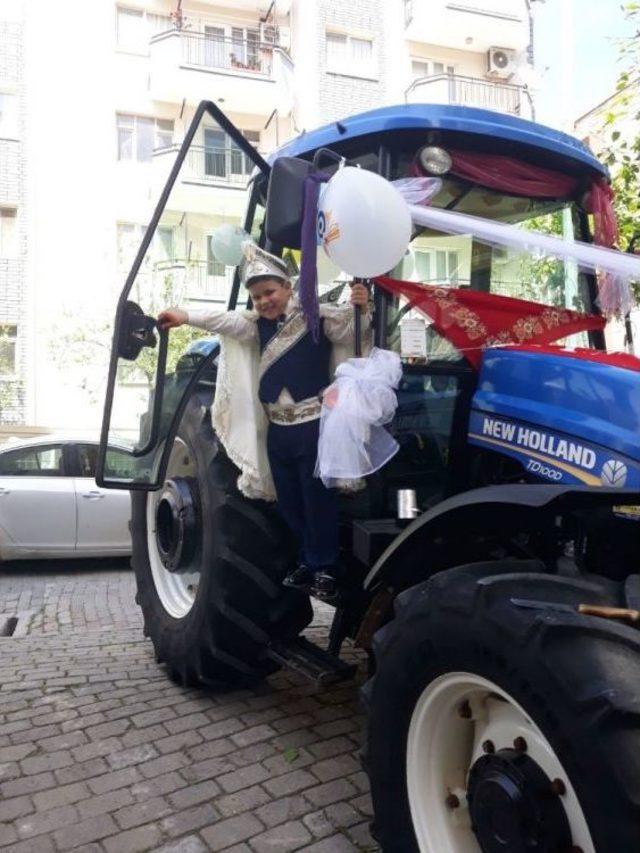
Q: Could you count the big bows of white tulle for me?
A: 1